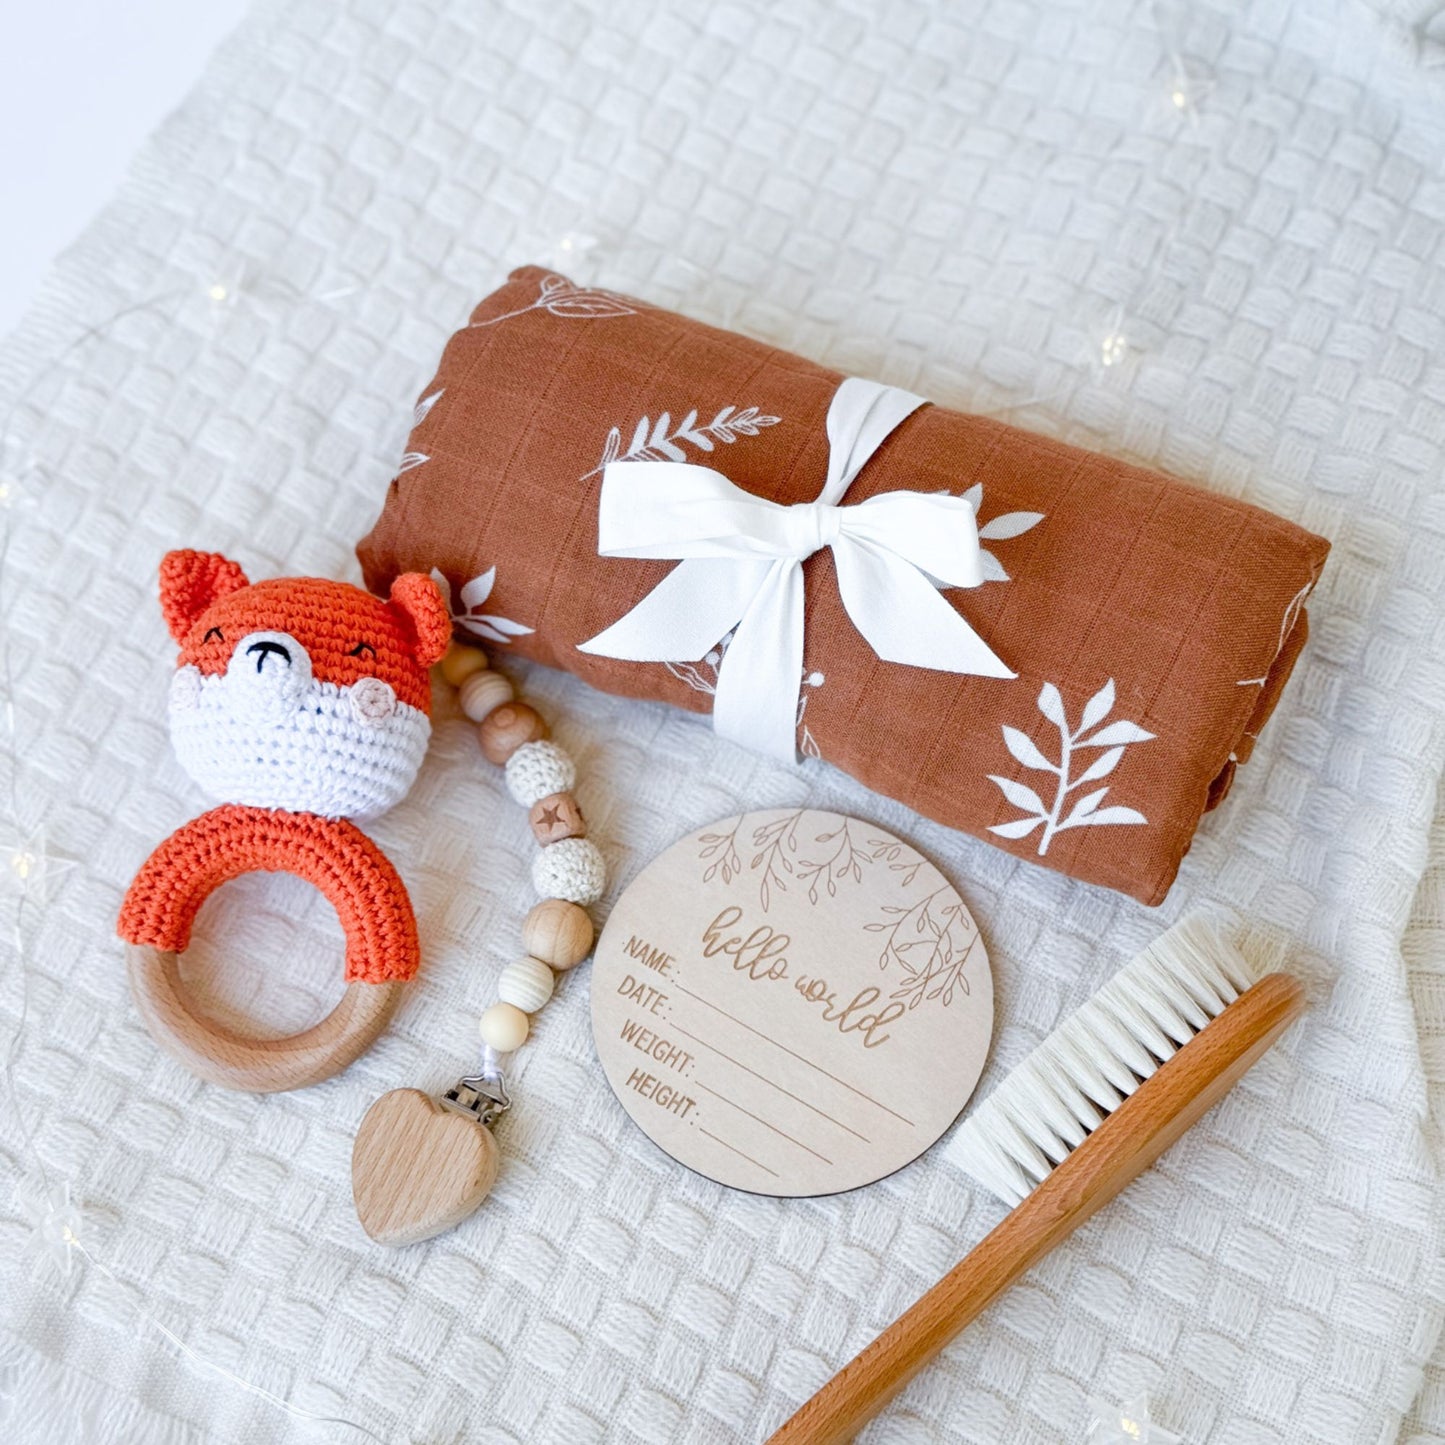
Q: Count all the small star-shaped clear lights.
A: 8